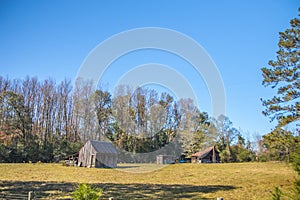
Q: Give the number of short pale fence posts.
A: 3